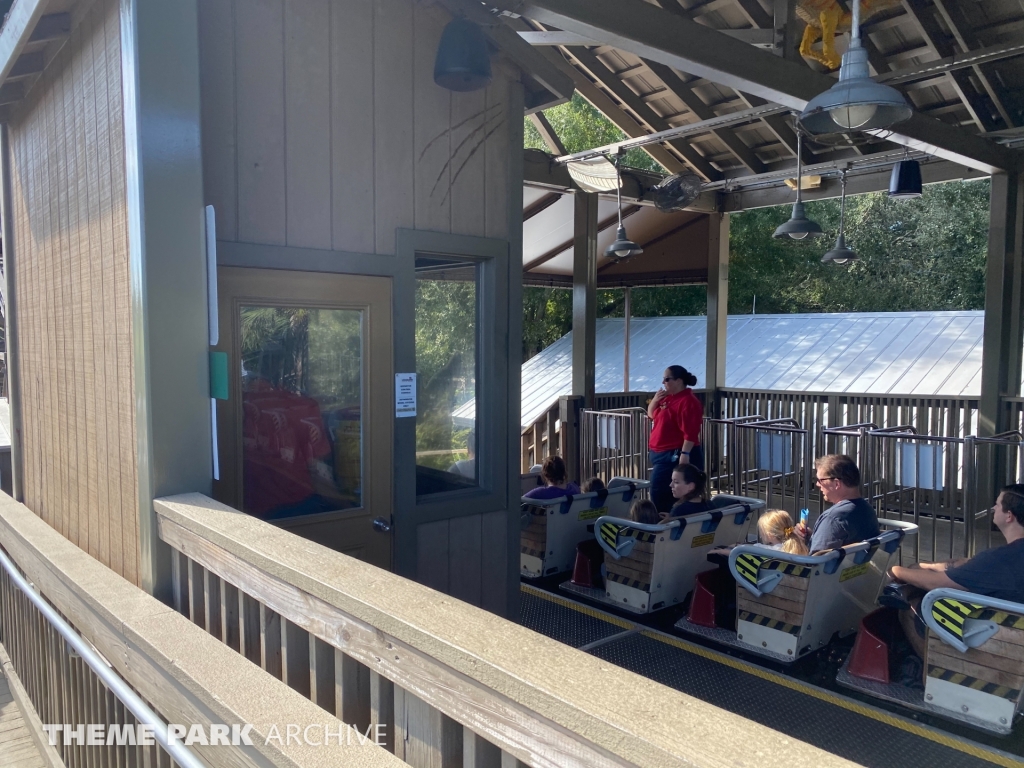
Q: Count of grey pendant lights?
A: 4